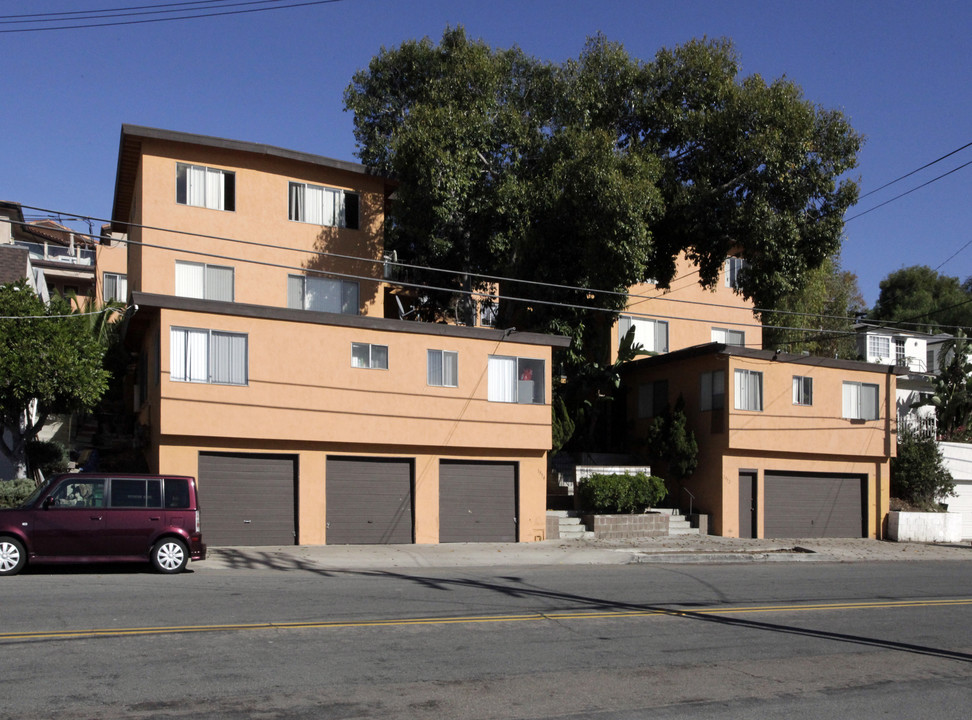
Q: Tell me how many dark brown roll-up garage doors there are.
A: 4